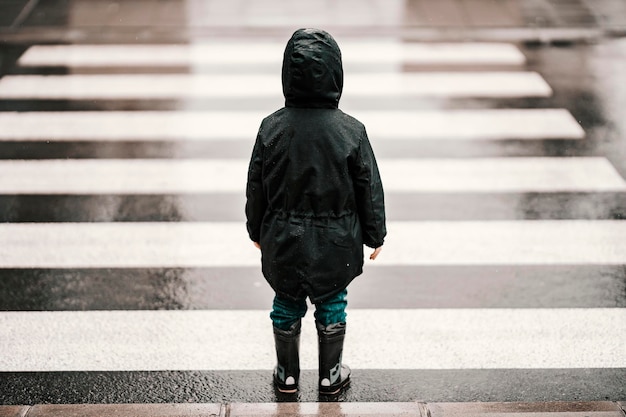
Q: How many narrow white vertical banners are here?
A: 0